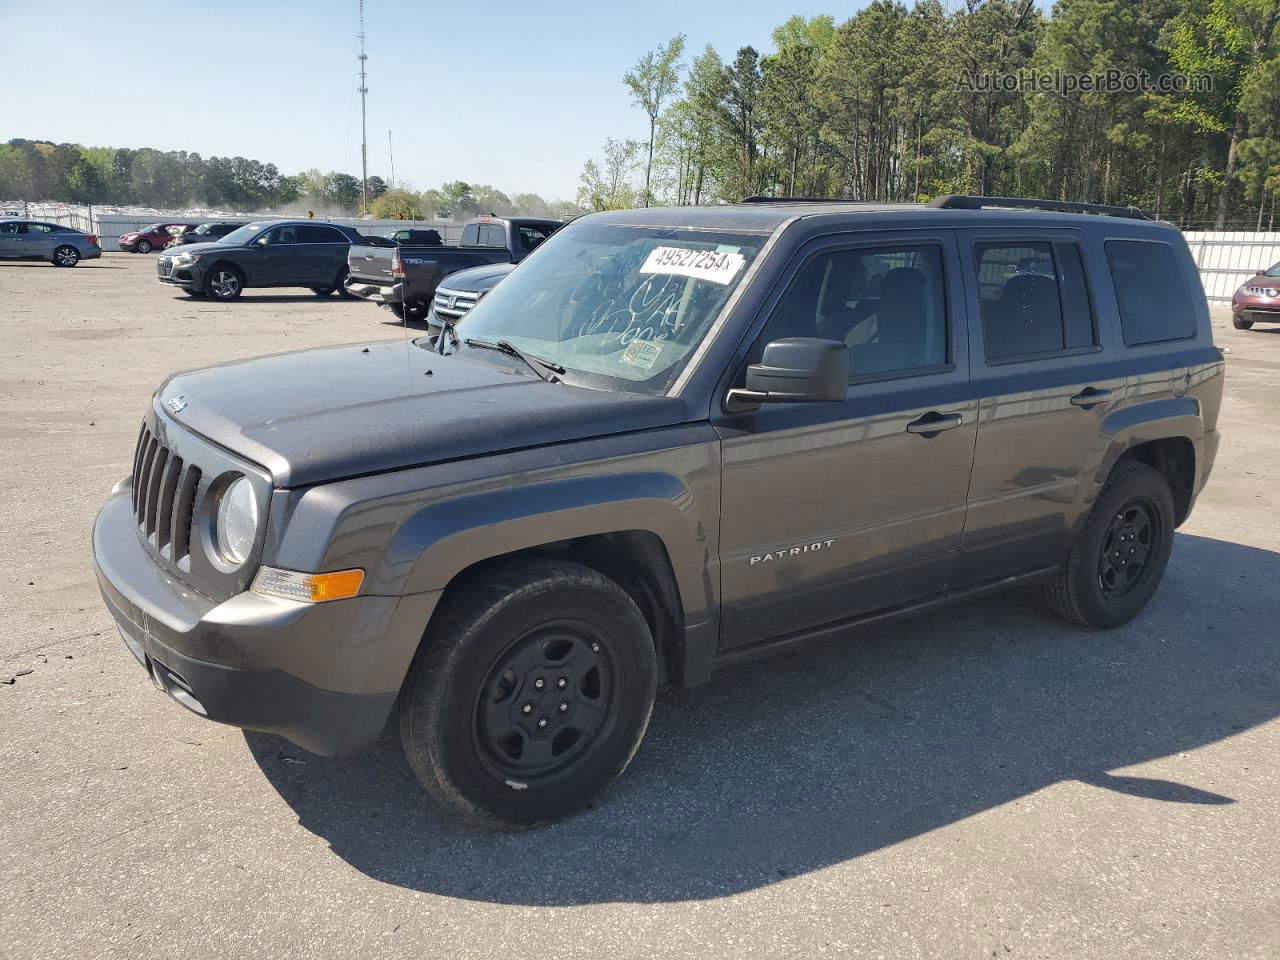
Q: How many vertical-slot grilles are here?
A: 1